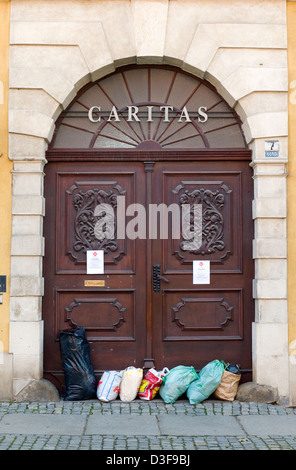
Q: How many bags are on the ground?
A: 7